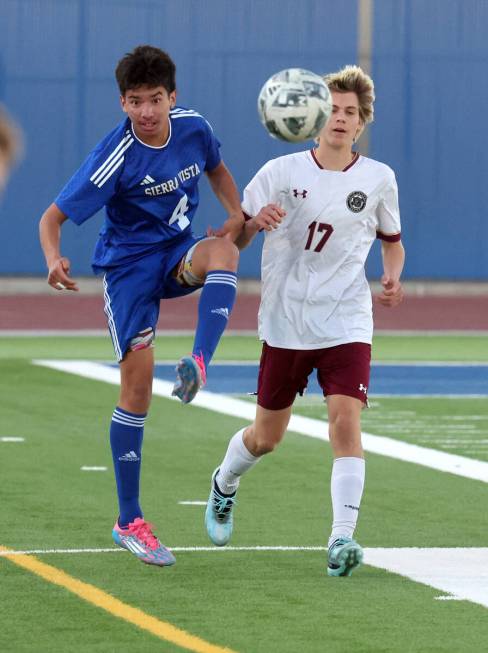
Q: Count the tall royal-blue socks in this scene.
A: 2